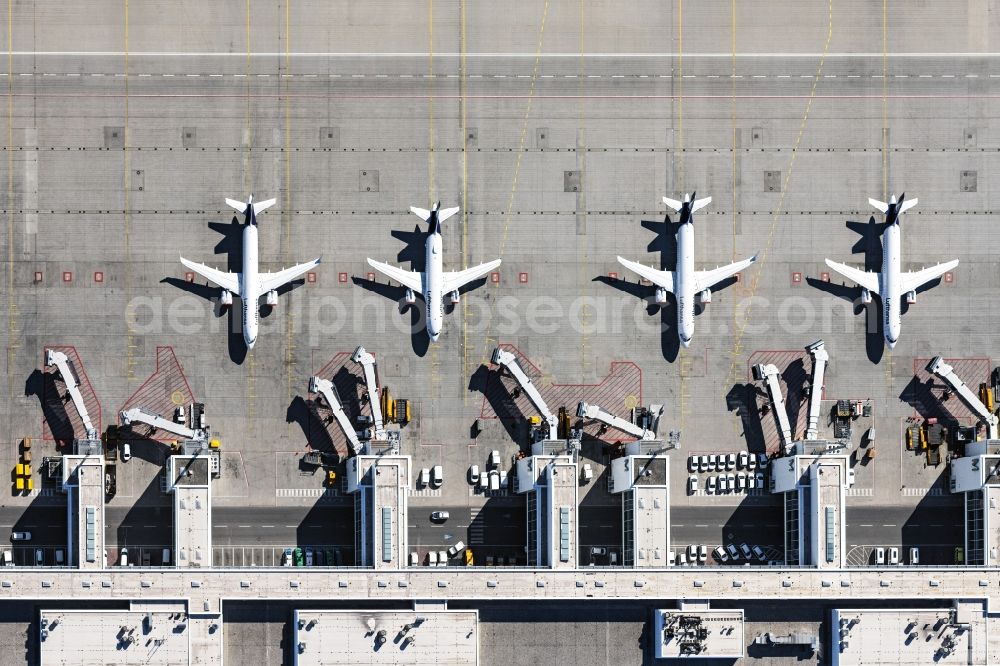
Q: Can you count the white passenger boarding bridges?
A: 9